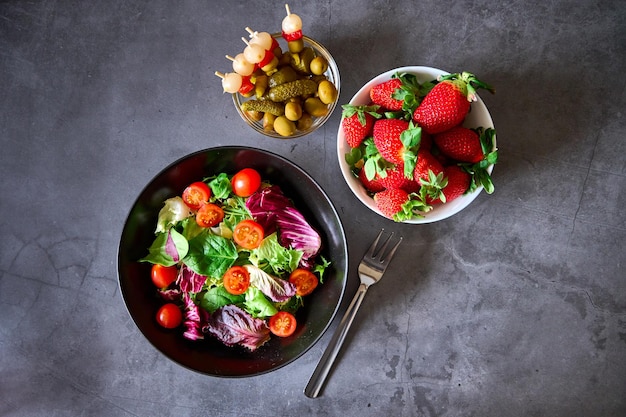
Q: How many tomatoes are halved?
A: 6